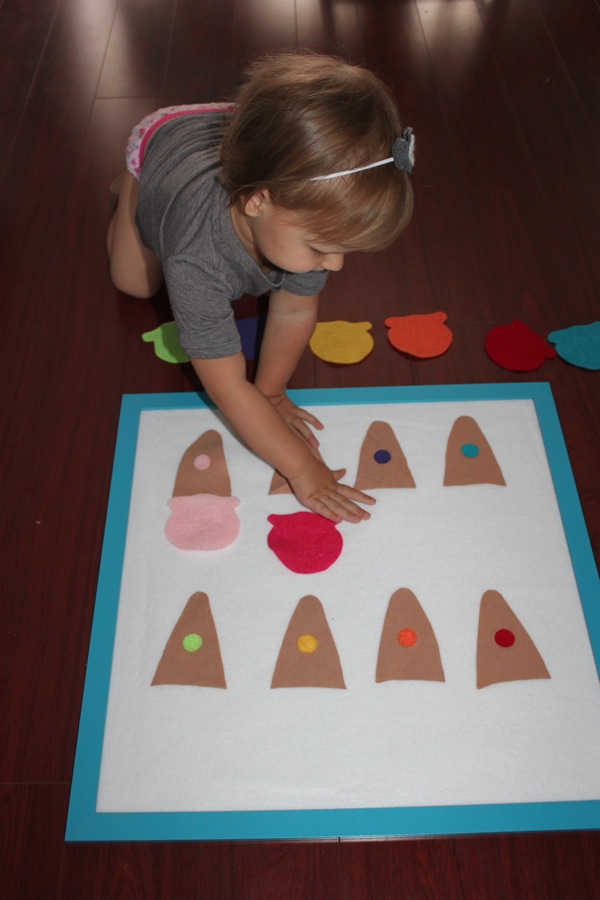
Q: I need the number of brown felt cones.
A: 8